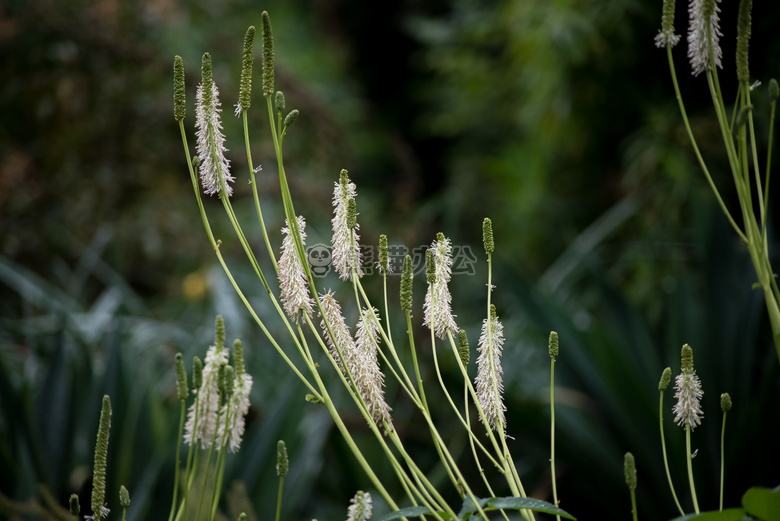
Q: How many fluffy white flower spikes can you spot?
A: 12